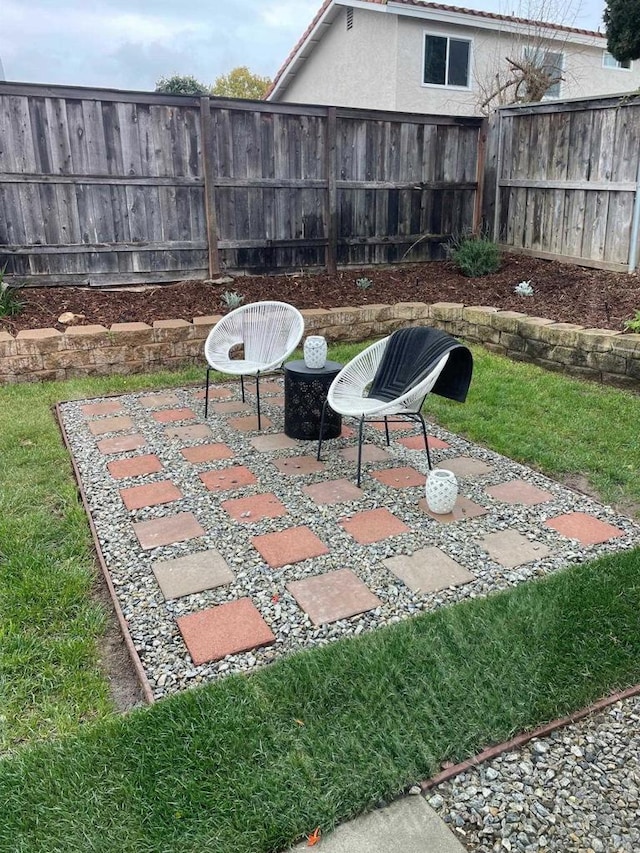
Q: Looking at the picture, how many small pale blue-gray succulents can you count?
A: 3